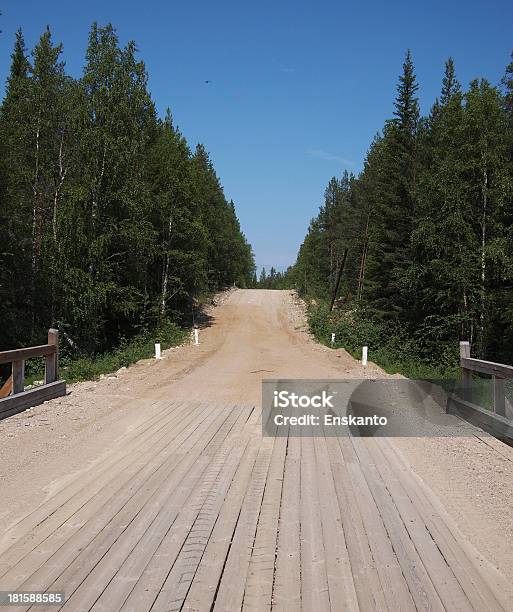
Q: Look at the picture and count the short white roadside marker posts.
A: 4